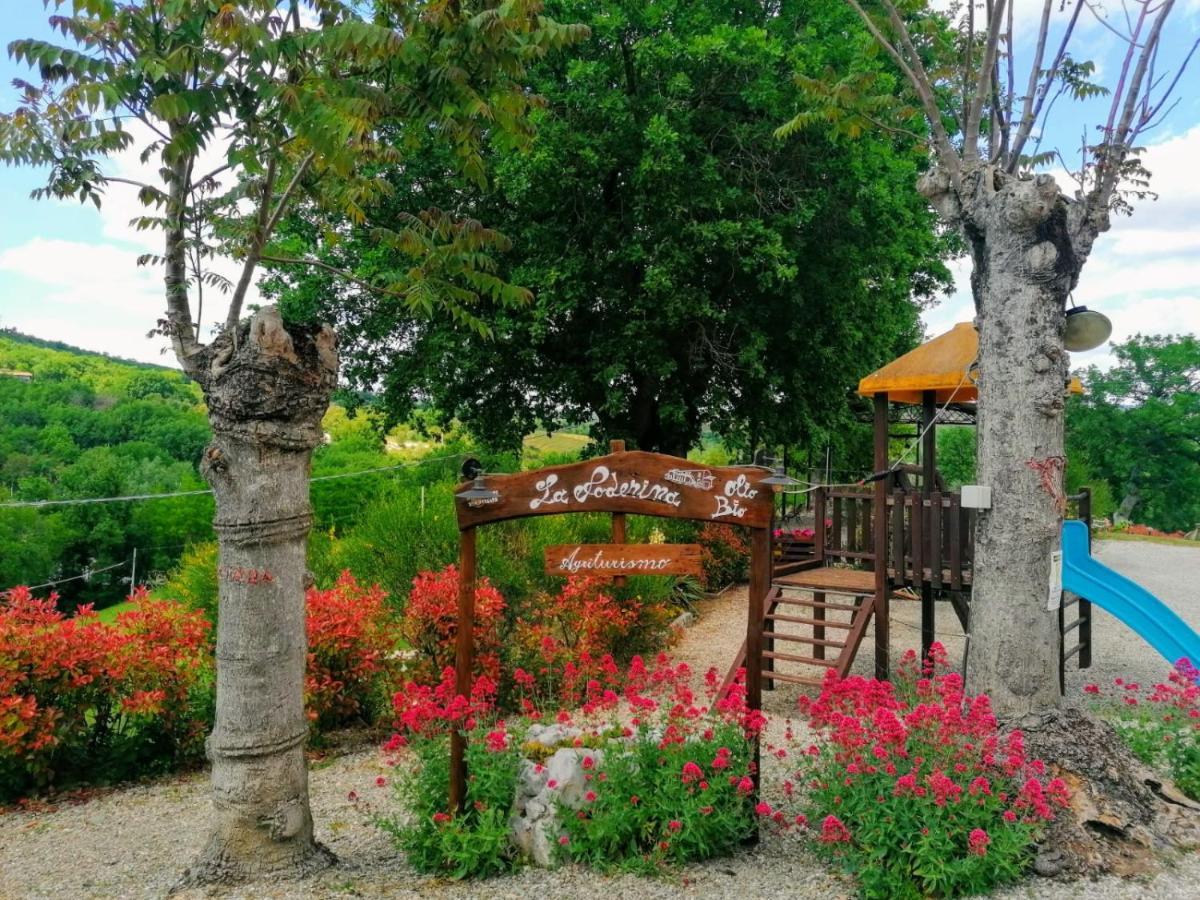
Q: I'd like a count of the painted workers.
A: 0